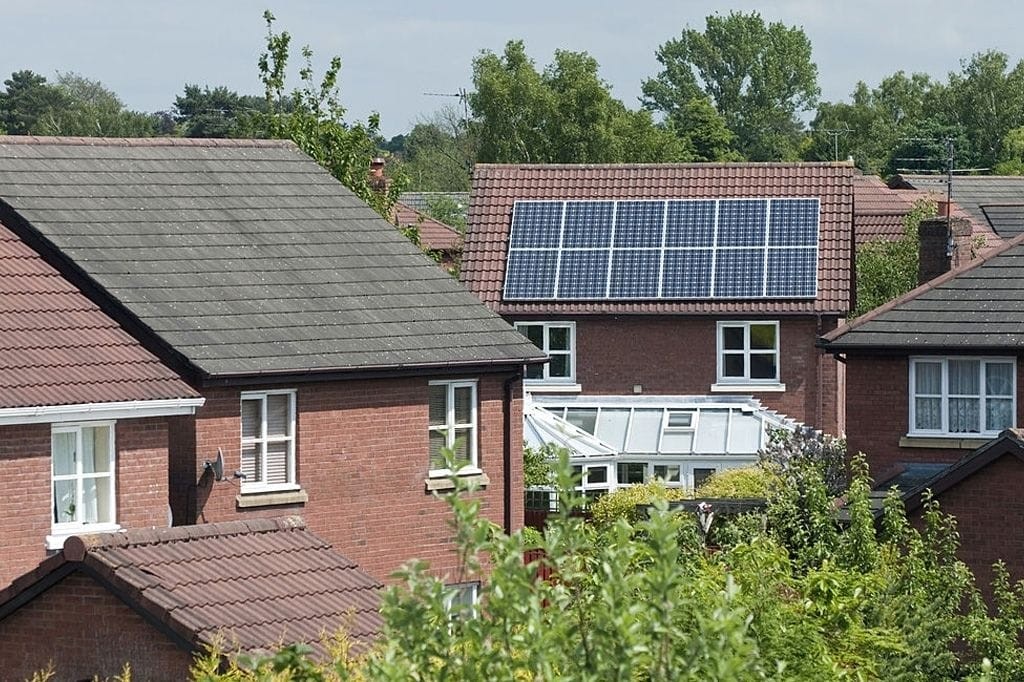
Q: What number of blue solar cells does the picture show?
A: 12